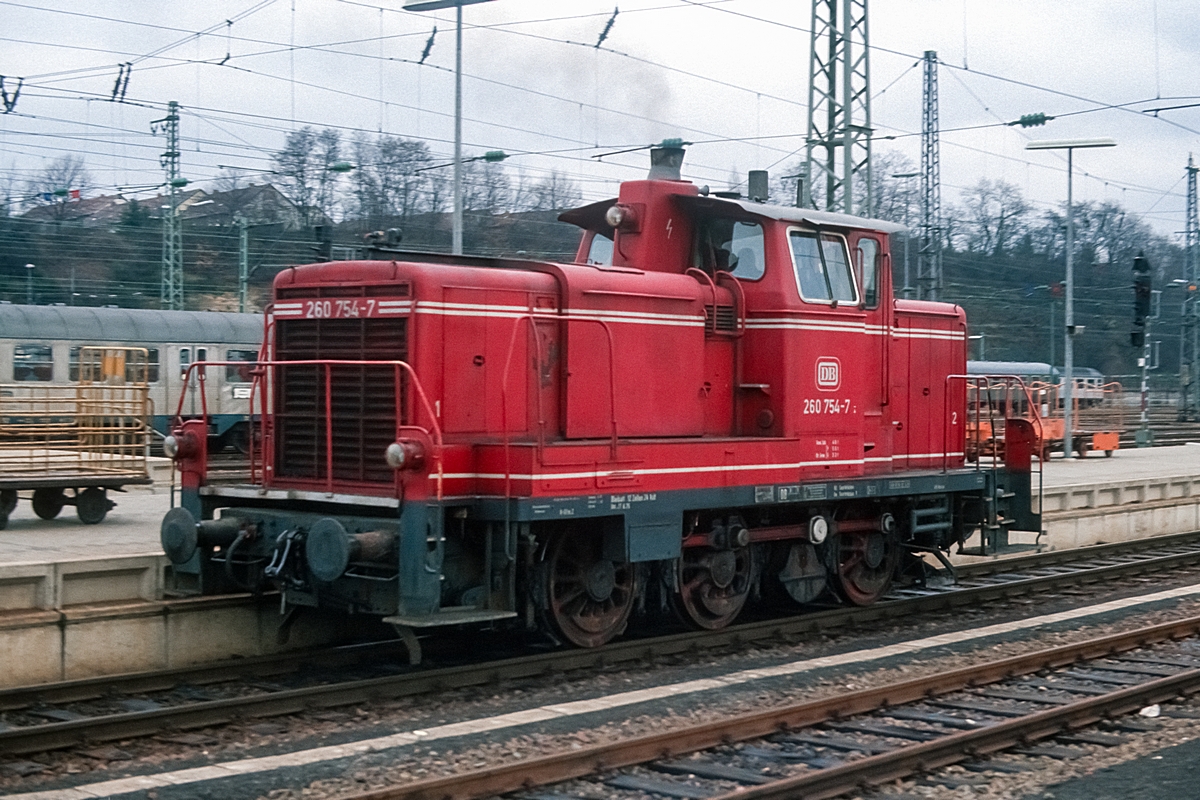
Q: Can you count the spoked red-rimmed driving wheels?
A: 3